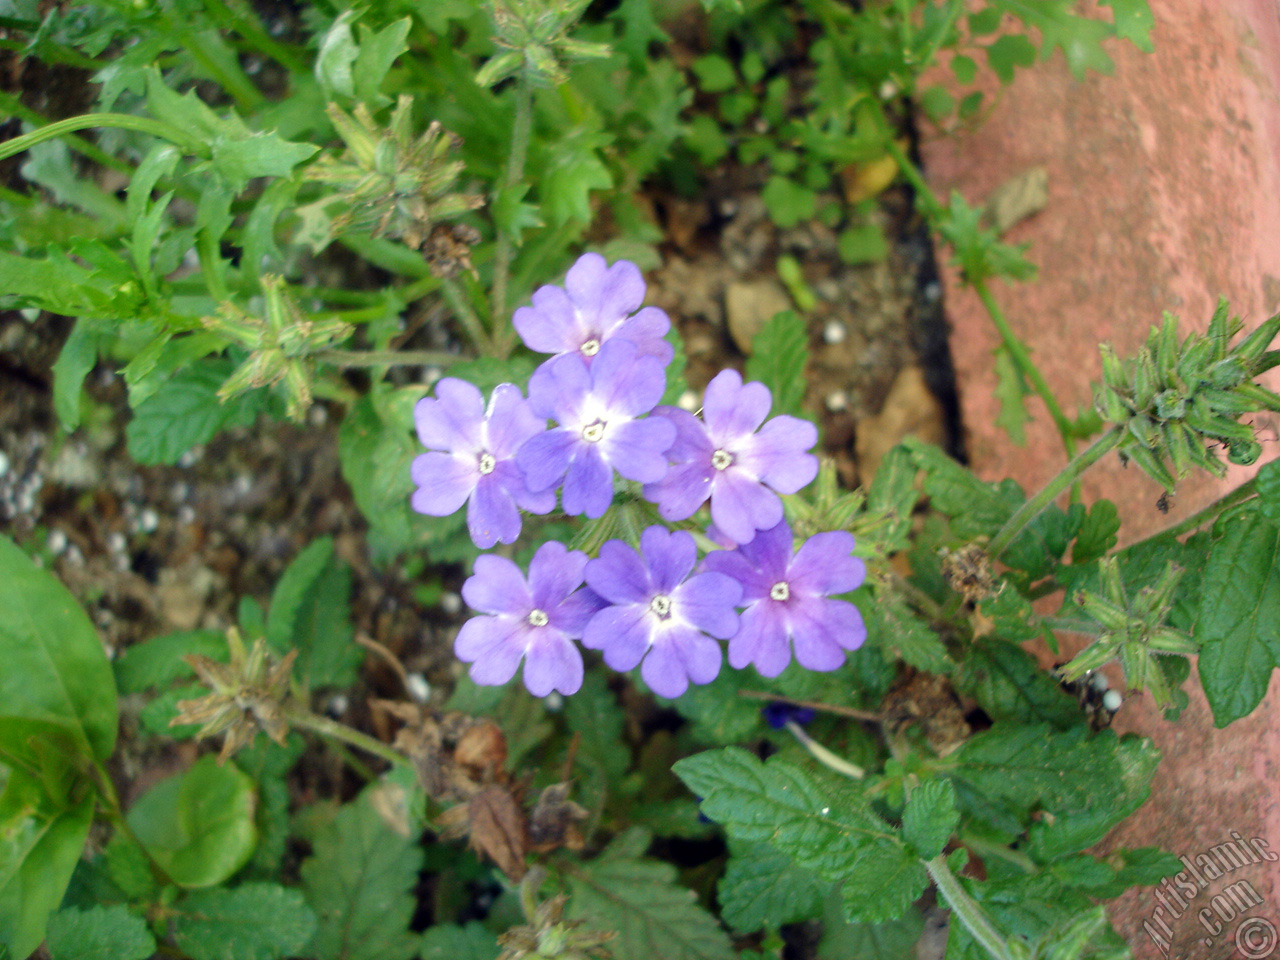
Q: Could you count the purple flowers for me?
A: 7